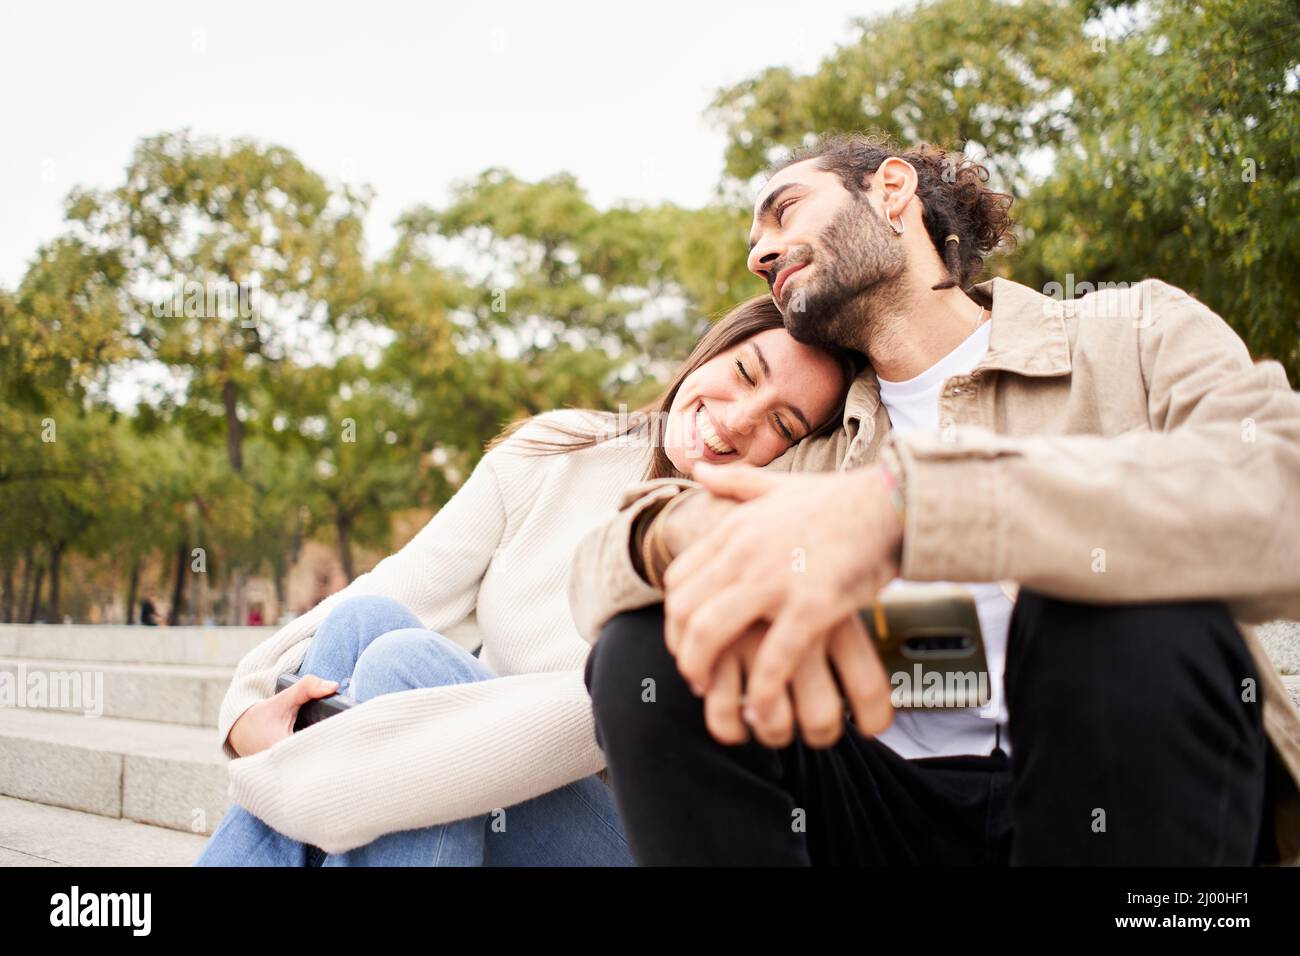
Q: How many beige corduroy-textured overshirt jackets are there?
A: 1